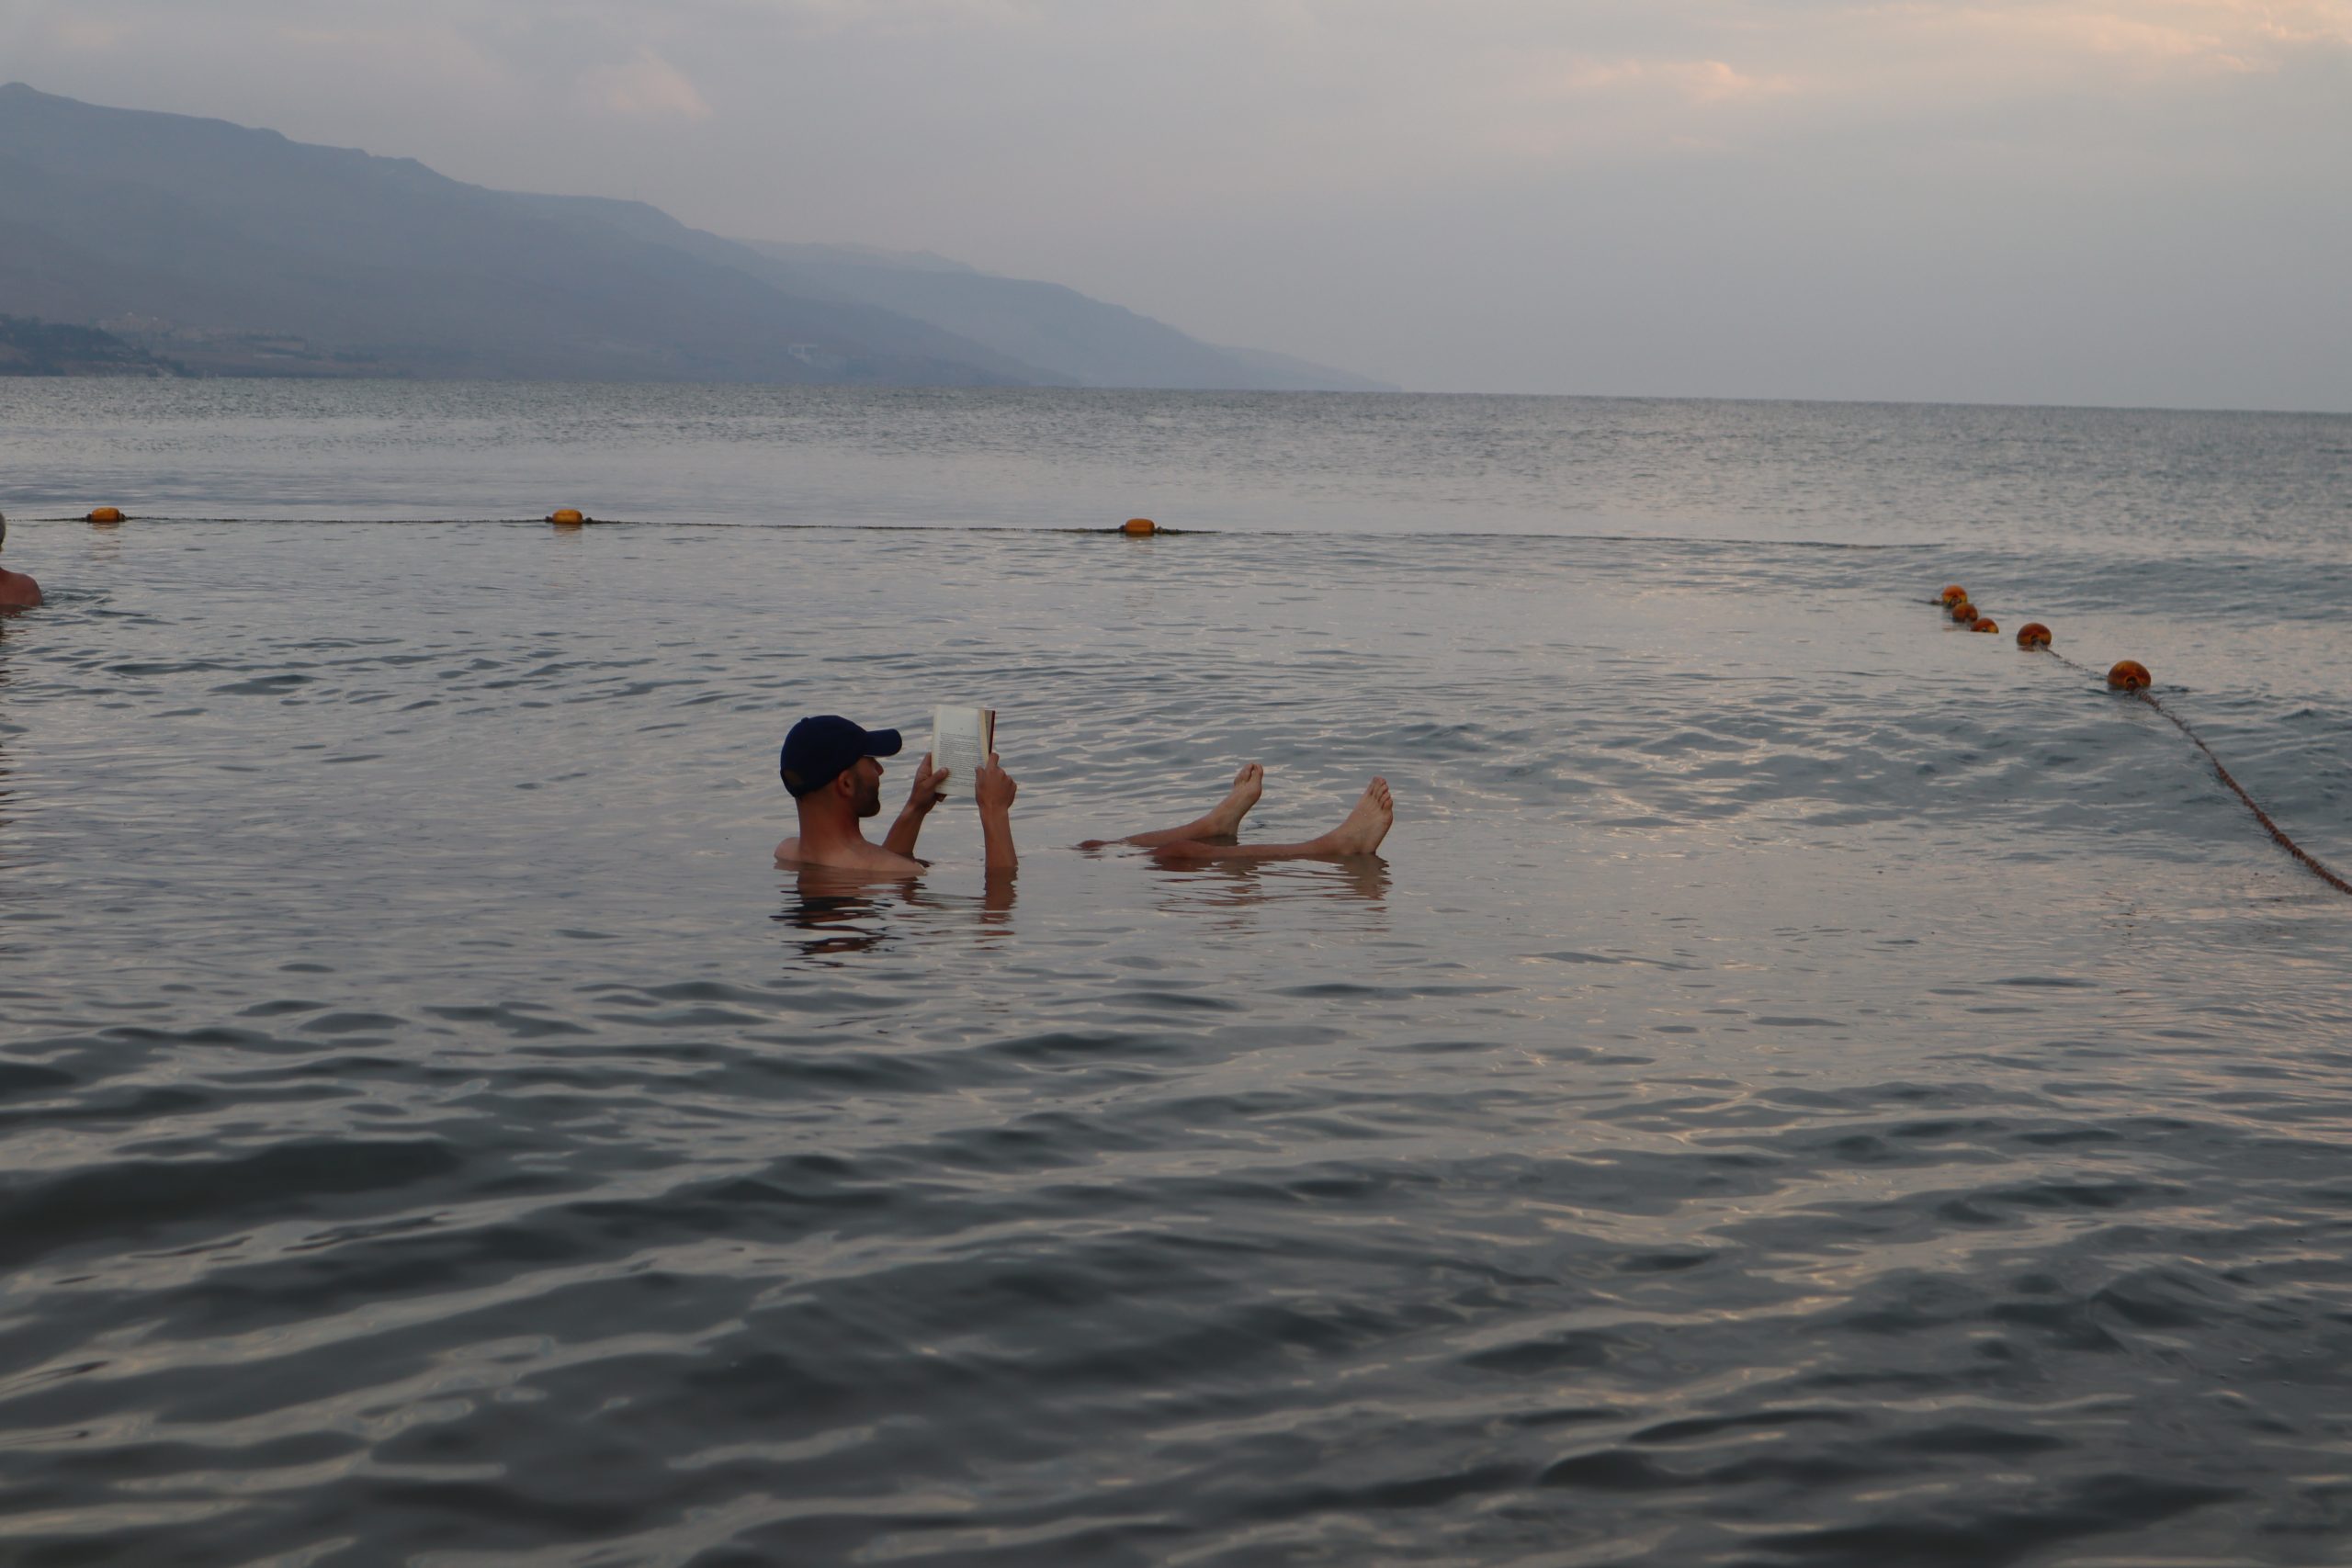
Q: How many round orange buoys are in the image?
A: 5